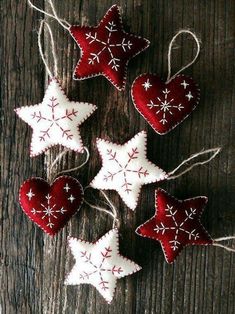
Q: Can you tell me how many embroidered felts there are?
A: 7